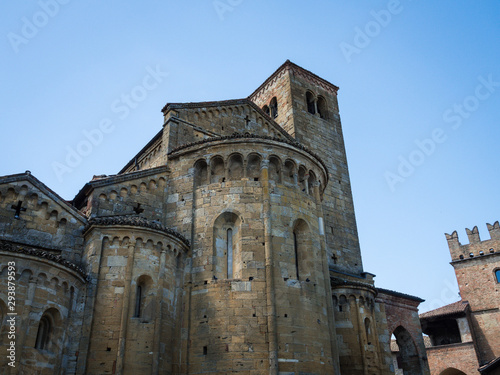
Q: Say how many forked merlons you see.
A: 3